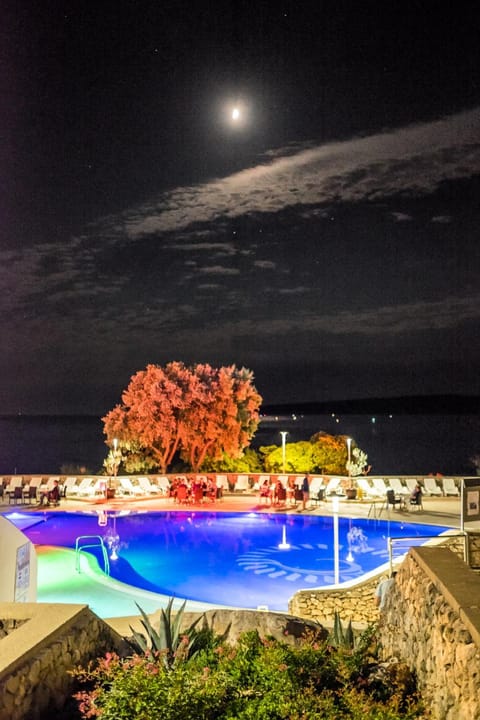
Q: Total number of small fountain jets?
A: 3